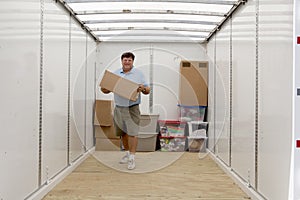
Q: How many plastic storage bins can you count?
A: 7